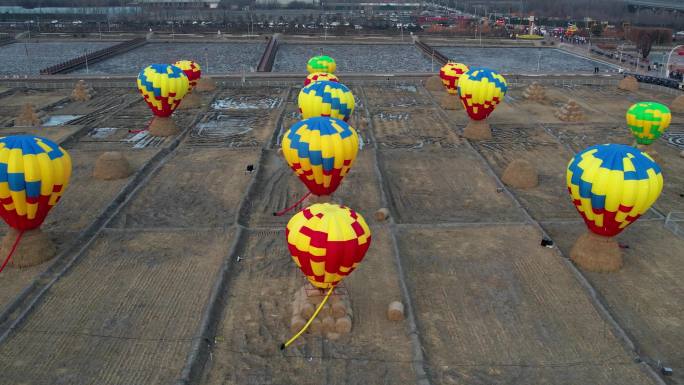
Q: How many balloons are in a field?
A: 12